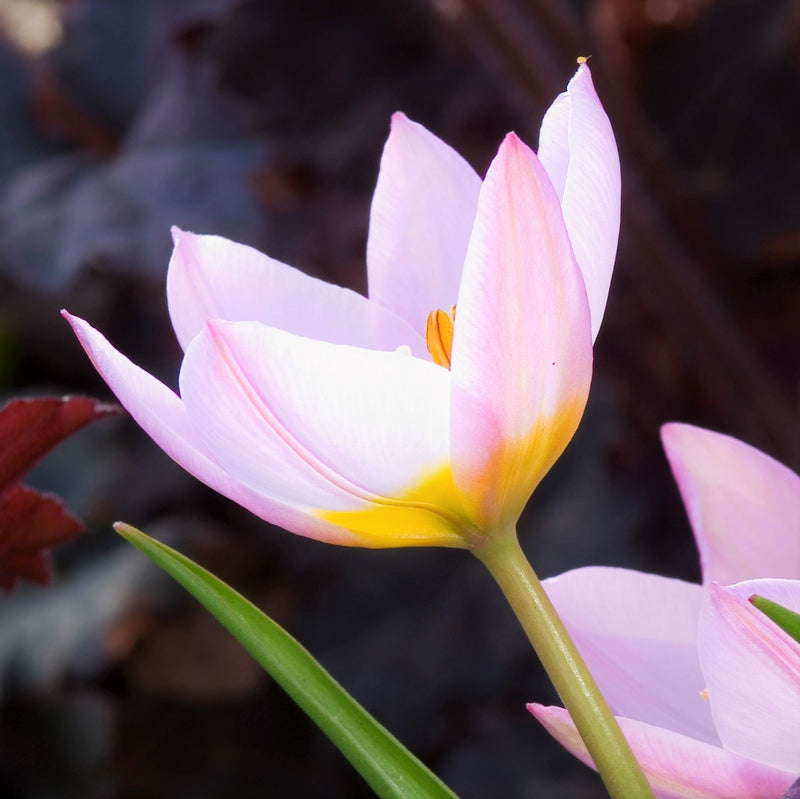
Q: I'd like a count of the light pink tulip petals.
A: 10